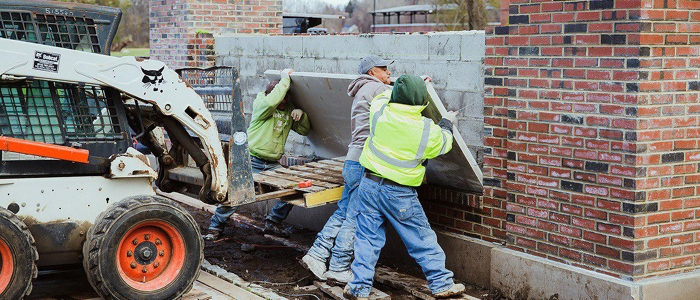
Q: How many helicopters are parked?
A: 0